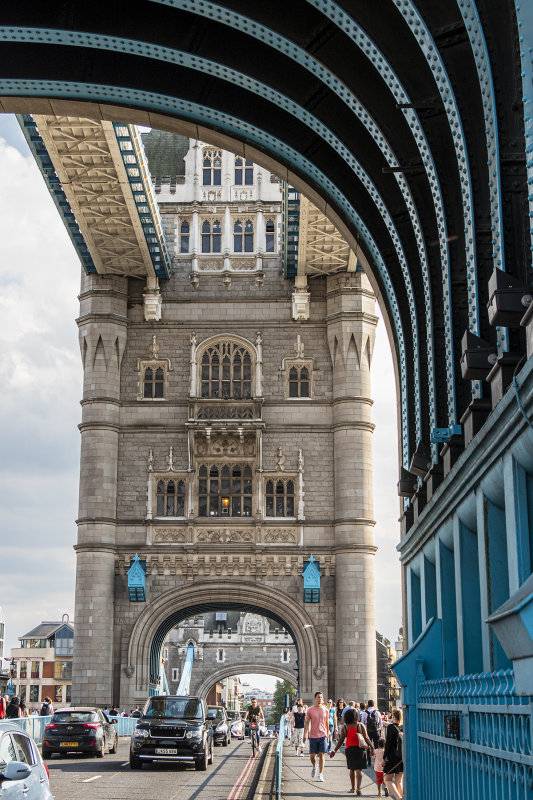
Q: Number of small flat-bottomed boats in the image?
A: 0